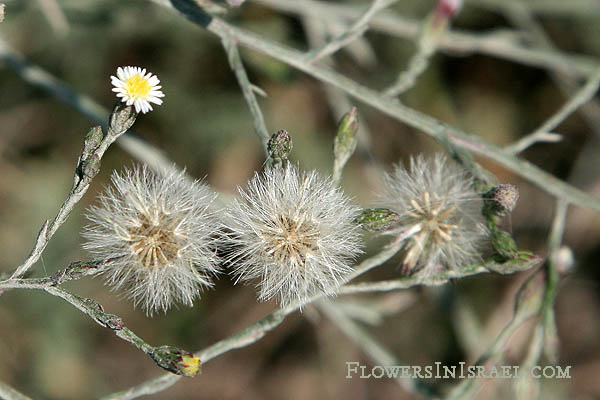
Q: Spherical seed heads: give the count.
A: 3